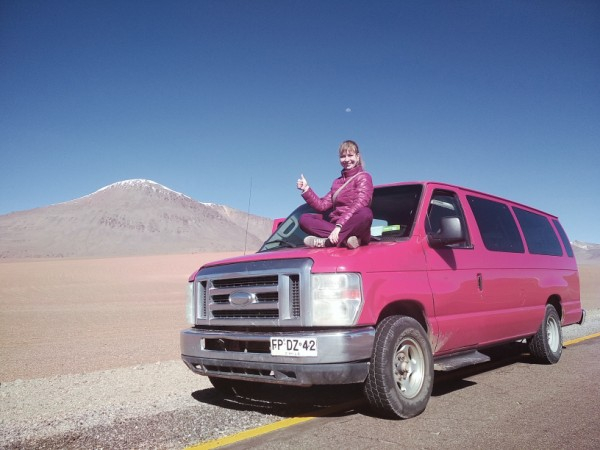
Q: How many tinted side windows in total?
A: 3